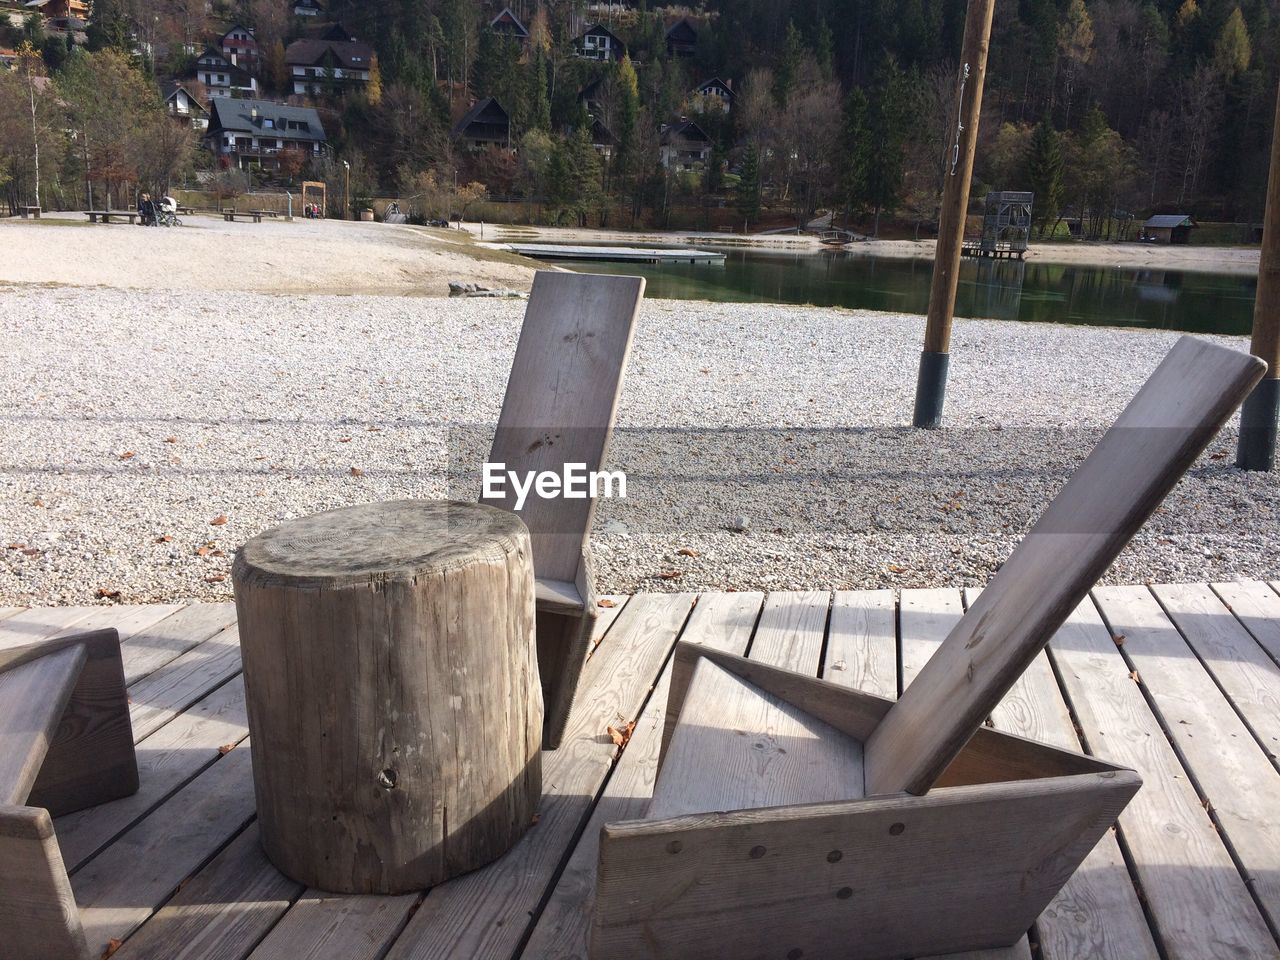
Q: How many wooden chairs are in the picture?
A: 3